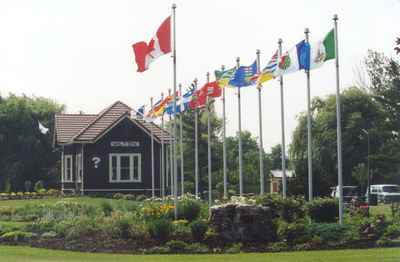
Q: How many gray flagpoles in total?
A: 13